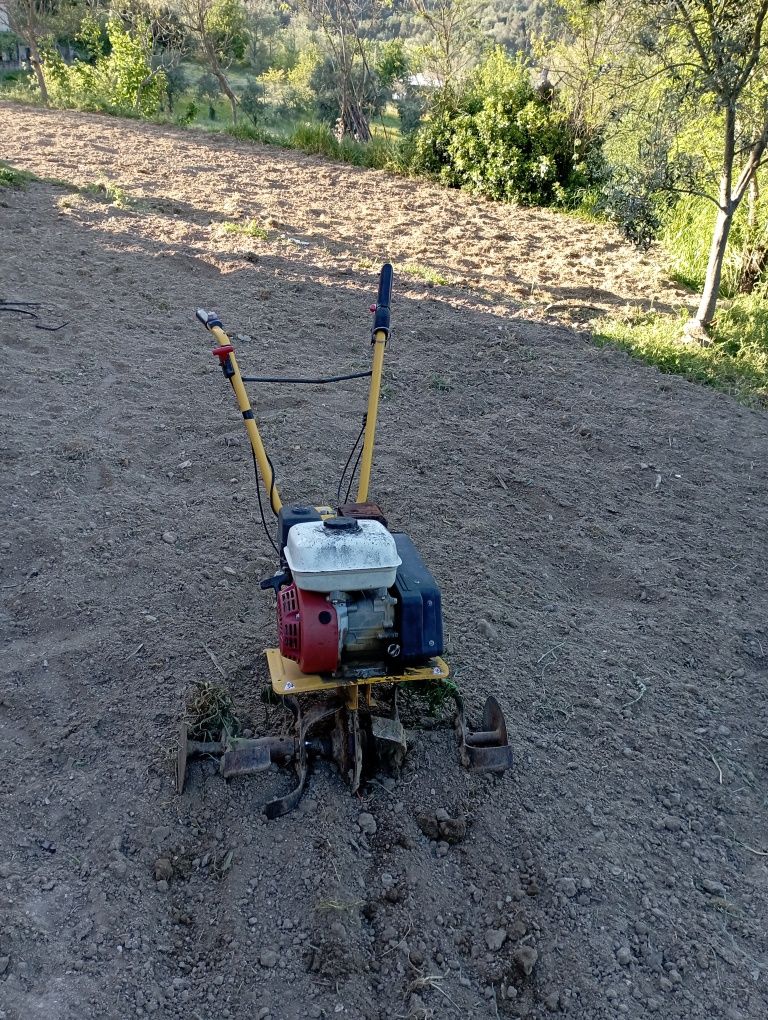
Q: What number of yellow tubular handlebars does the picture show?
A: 2